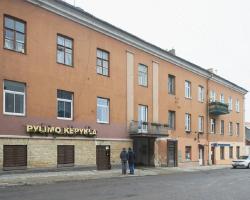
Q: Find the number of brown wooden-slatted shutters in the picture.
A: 2